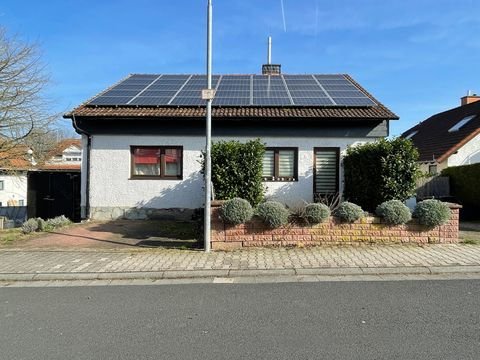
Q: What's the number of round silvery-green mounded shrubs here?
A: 6